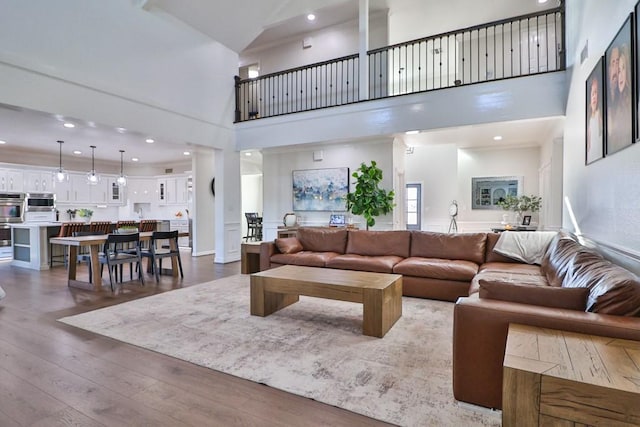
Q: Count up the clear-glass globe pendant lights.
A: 3